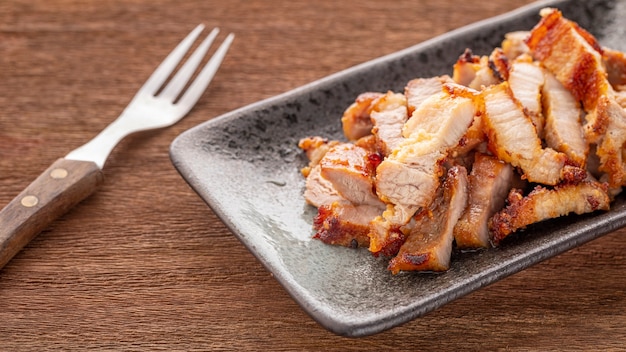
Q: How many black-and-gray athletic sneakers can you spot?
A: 0